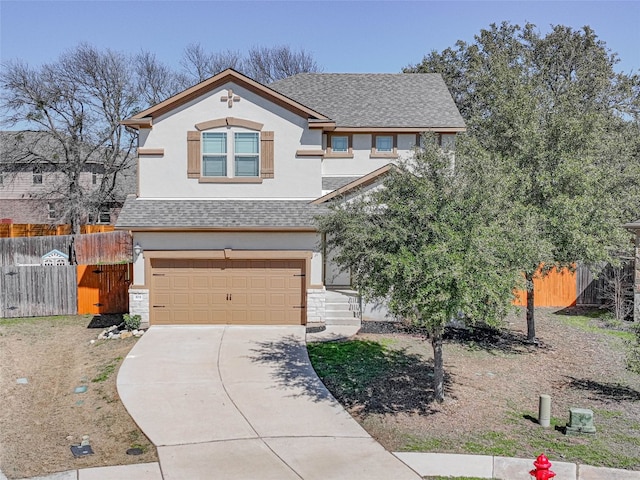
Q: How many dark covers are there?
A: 2